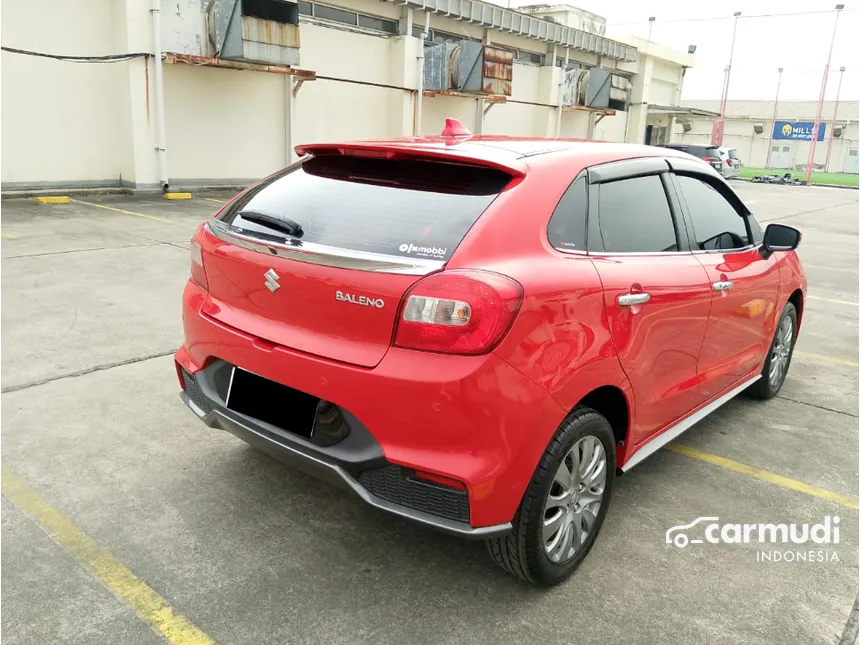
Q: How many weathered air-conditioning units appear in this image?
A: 3